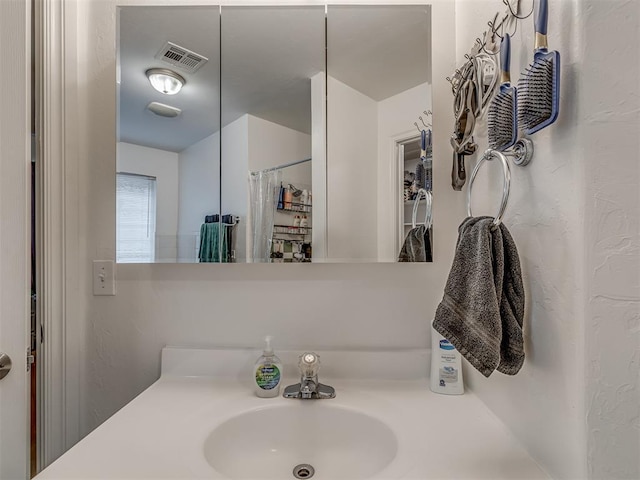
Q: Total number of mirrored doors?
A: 3